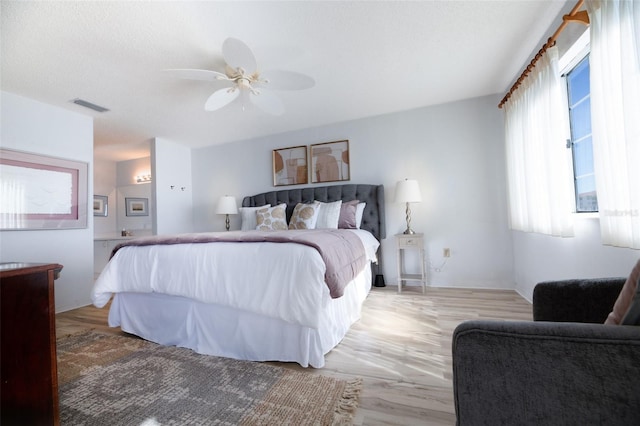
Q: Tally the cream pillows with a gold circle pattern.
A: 2